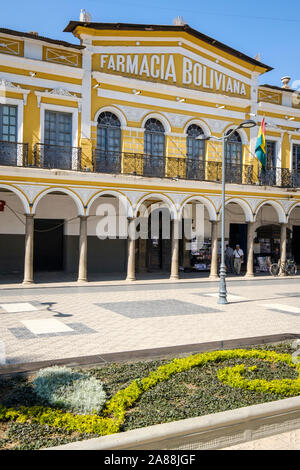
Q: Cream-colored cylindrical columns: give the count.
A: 7